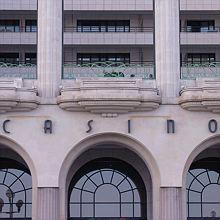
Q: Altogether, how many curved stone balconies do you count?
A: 3